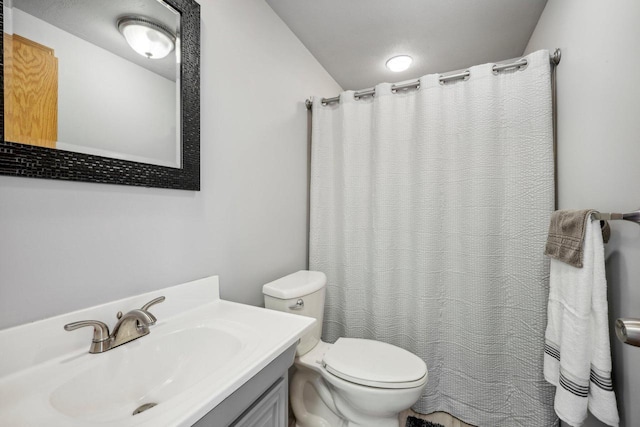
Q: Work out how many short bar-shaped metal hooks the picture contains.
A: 5